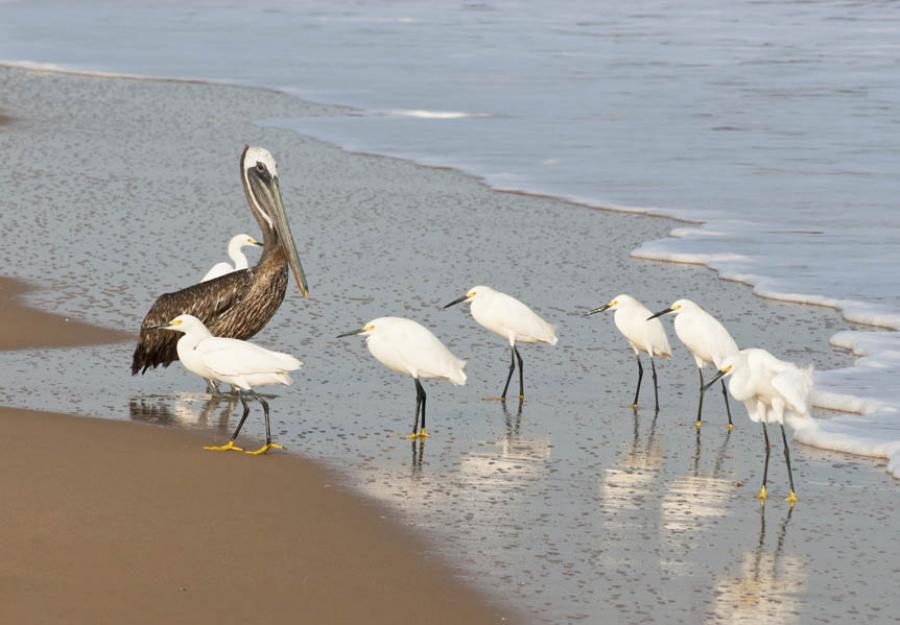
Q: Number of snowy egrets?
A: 7